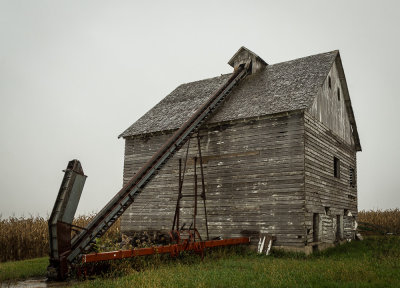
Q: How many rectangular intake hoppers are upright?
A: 1